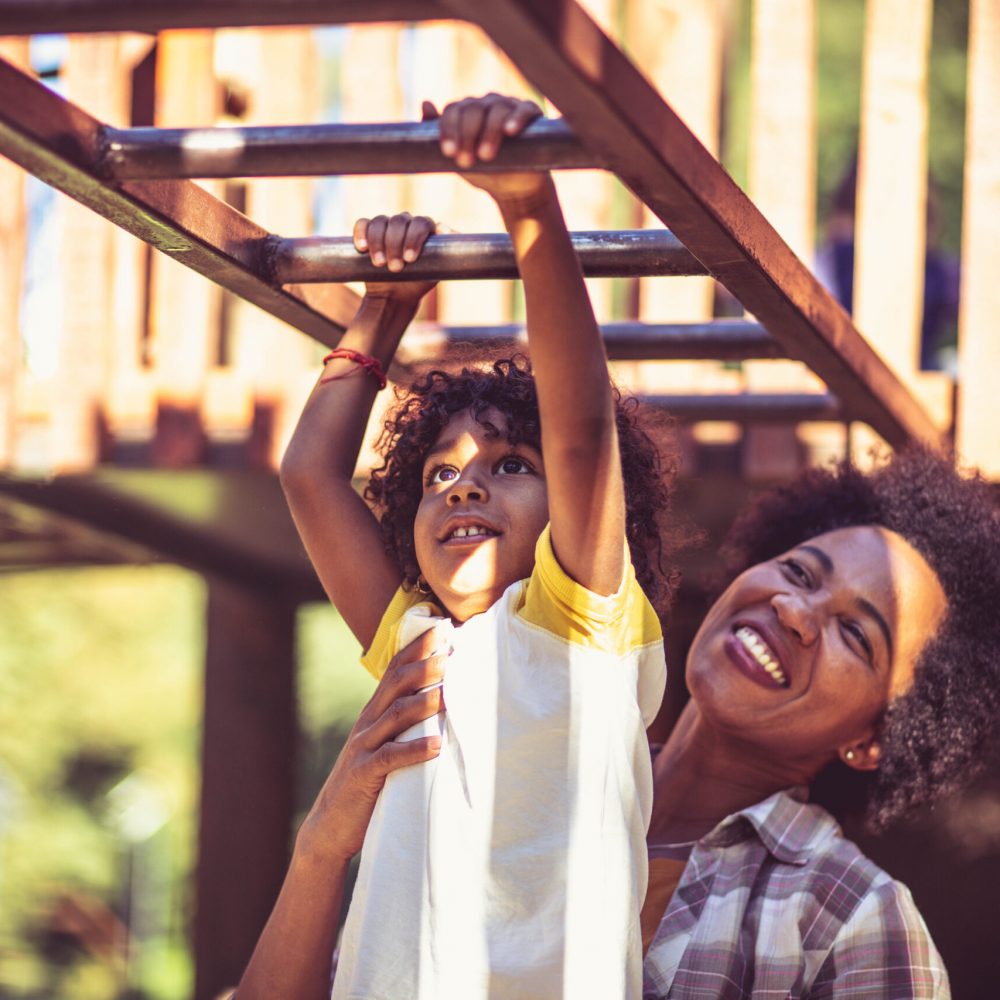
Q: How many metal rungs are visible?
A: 5